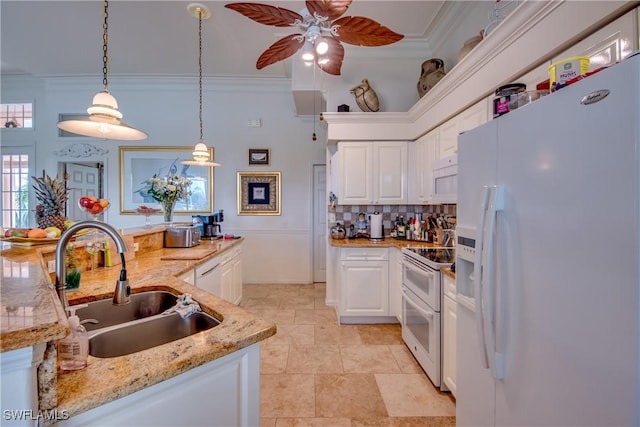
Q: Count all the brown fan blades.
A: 5